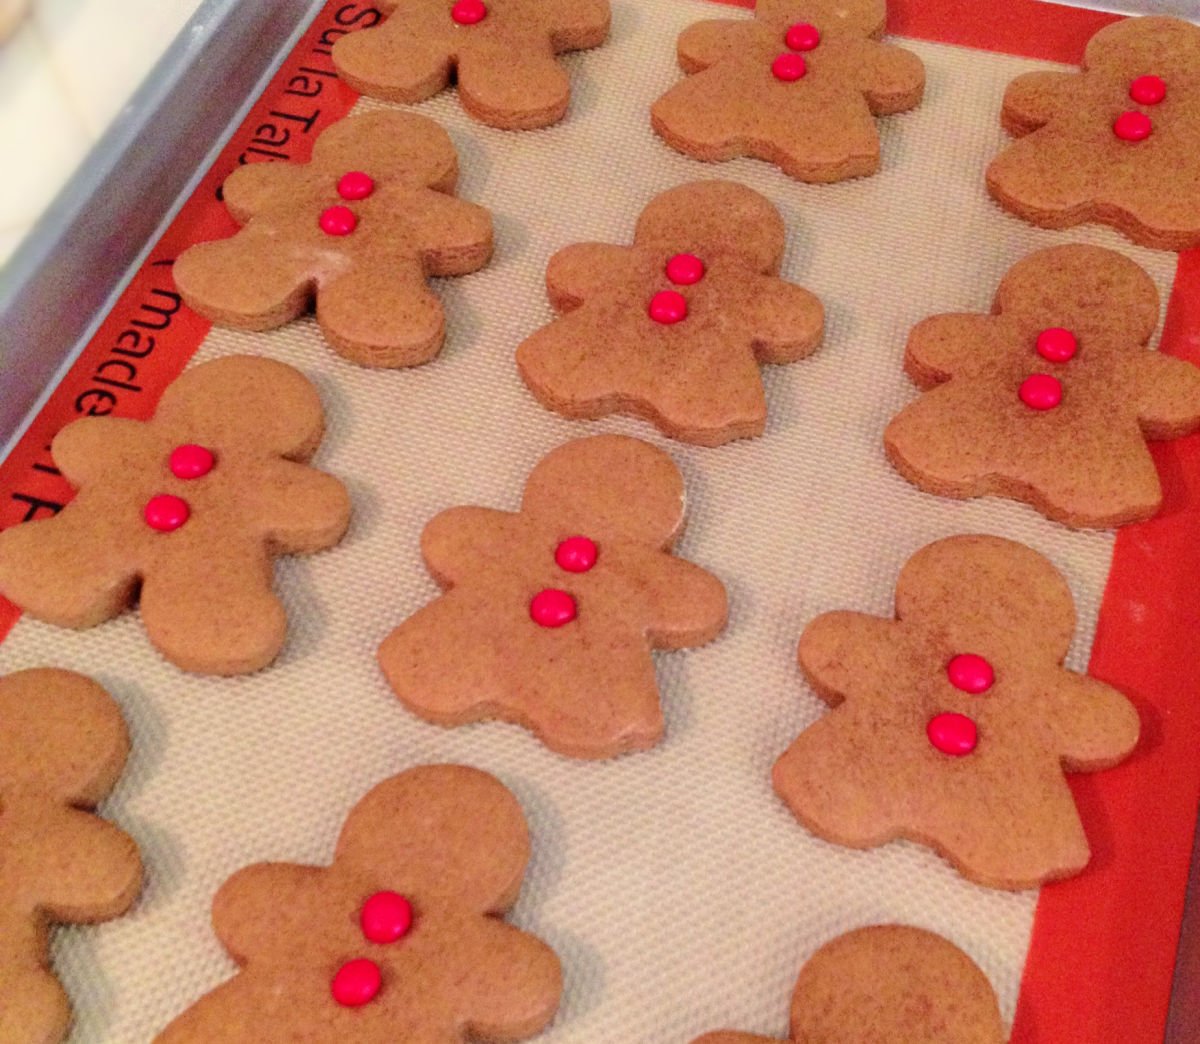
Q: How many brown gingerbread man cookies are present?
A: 12